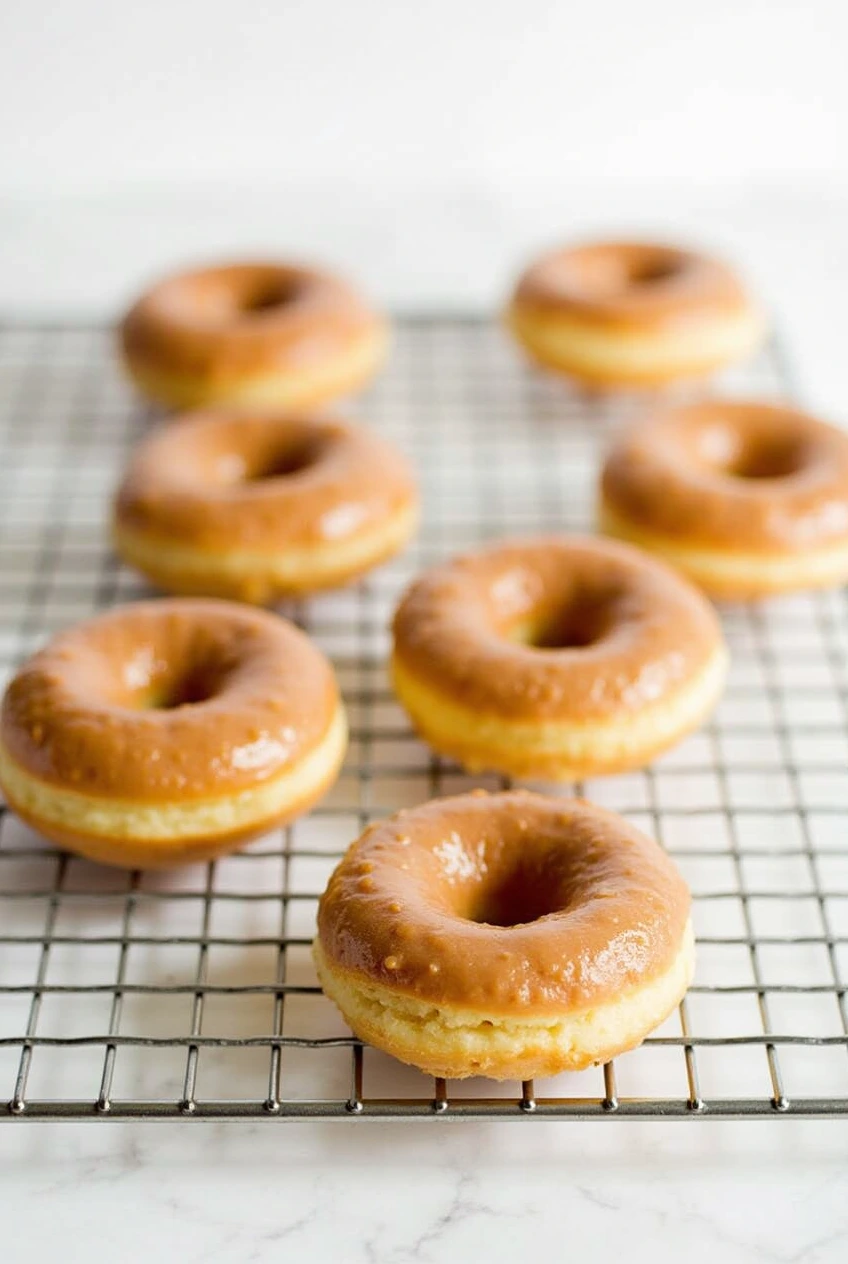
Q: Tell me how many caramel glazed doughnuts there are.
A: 7